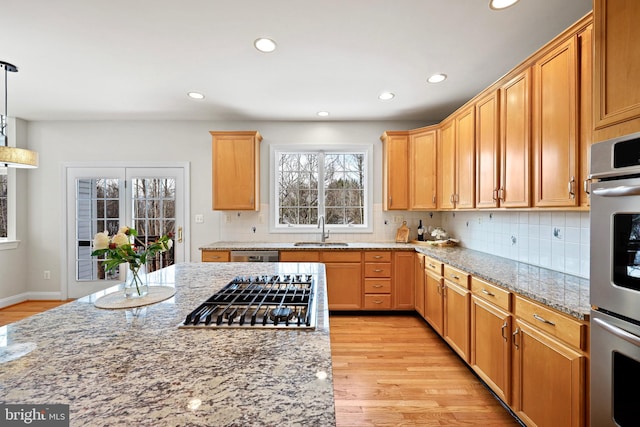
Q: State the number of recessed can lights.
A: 6